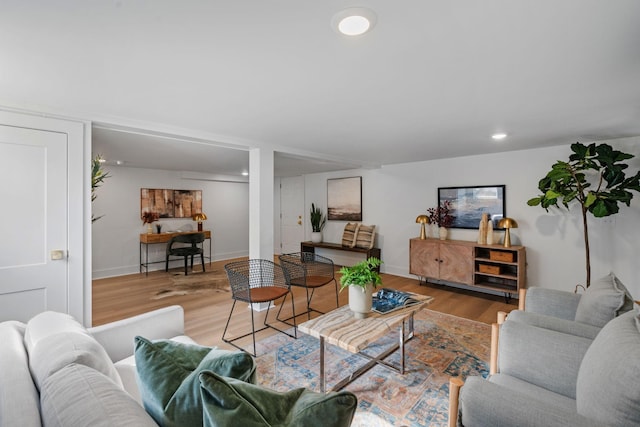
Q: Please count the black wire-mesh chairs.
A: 2